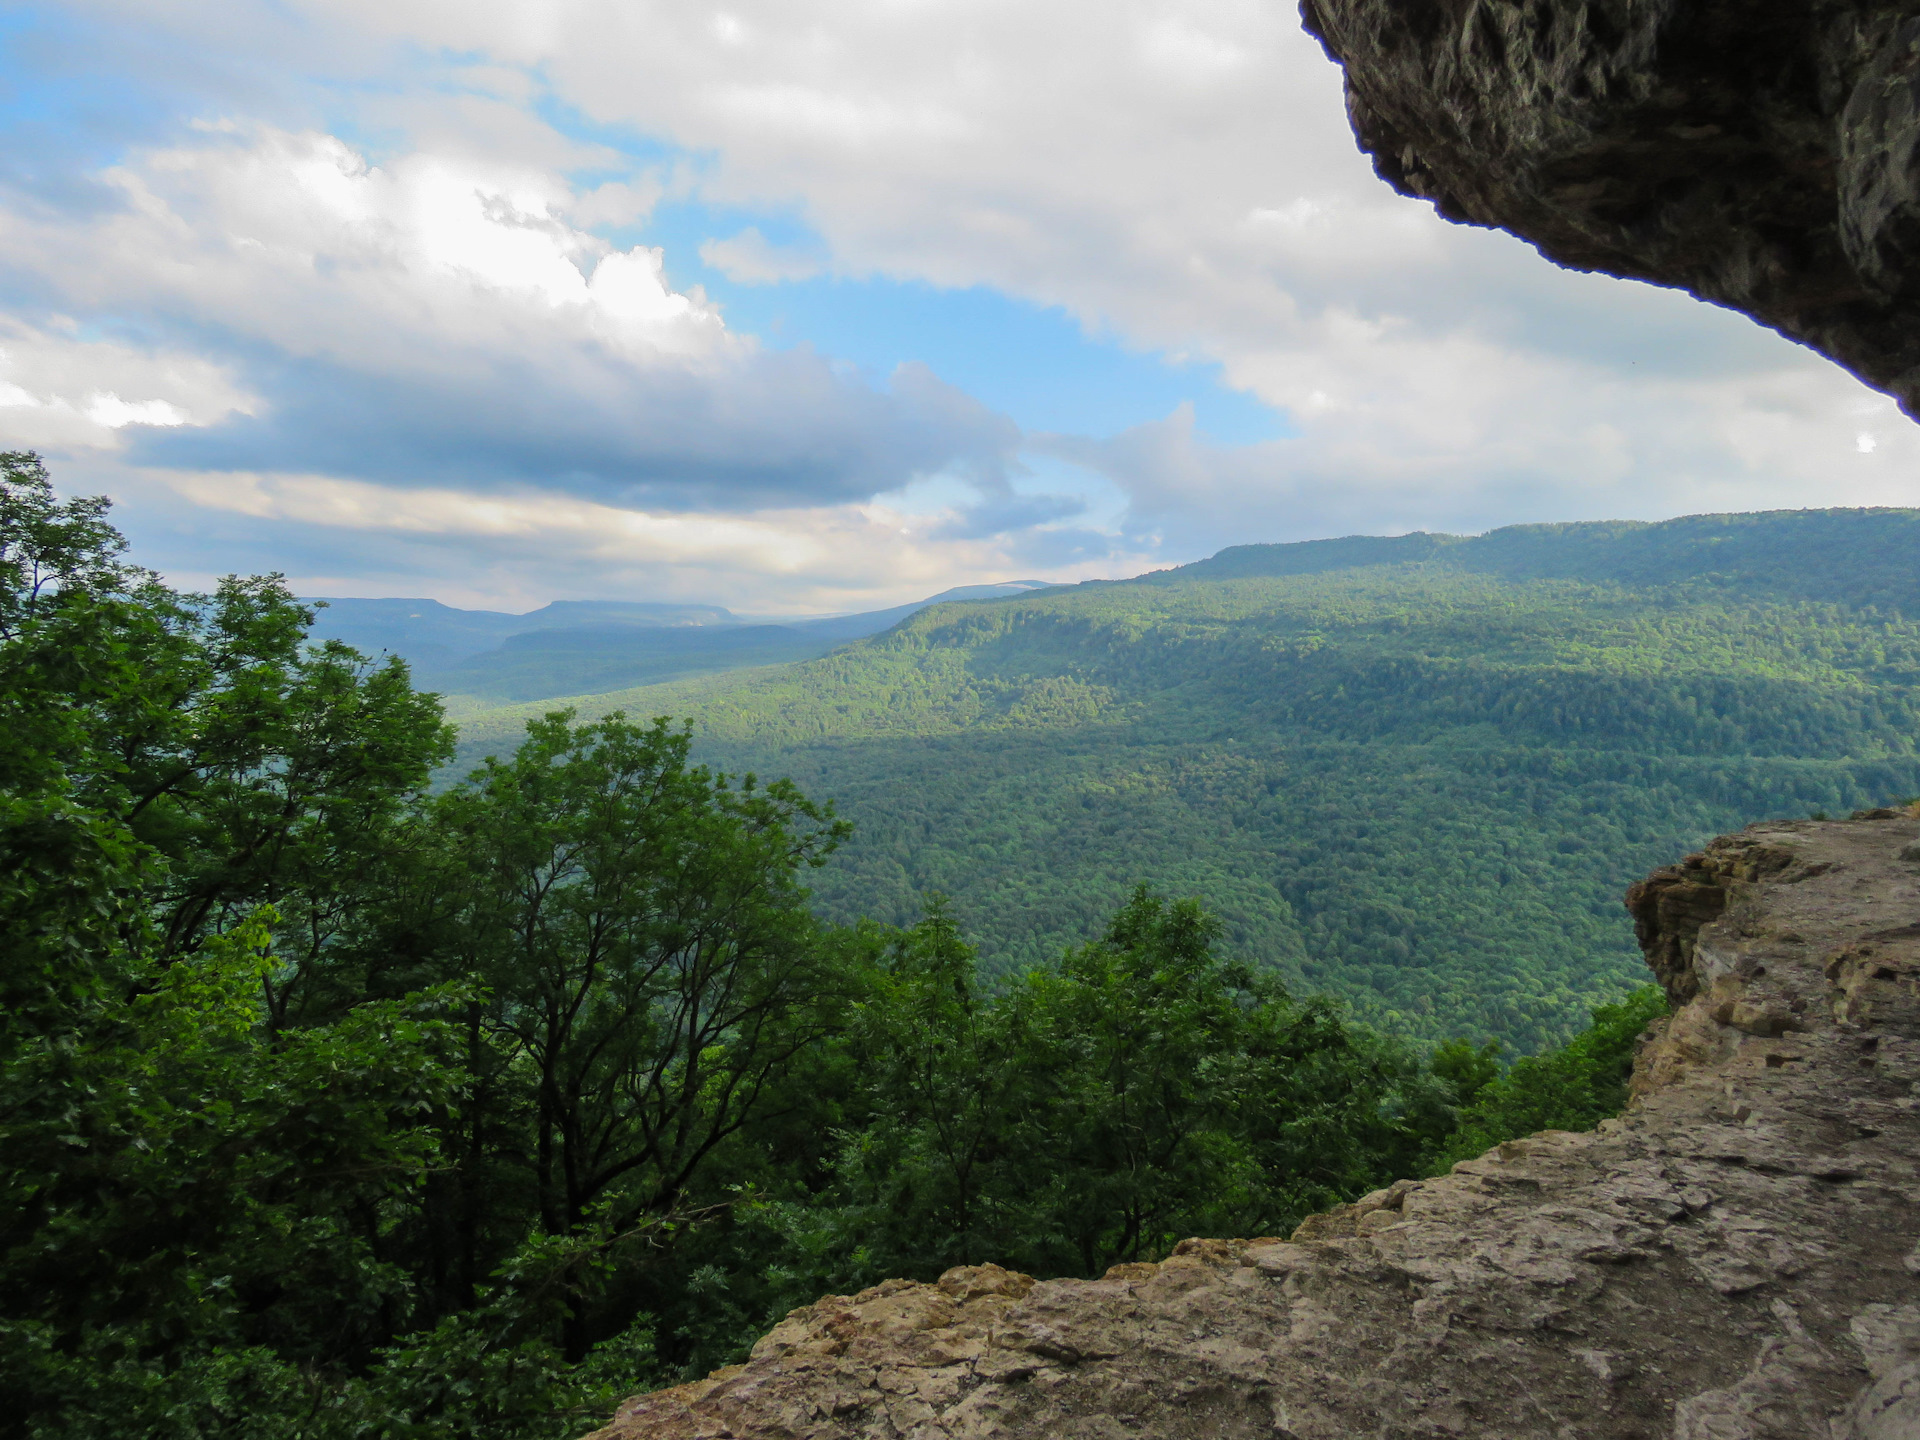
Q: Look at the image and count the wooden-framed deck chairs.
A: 0